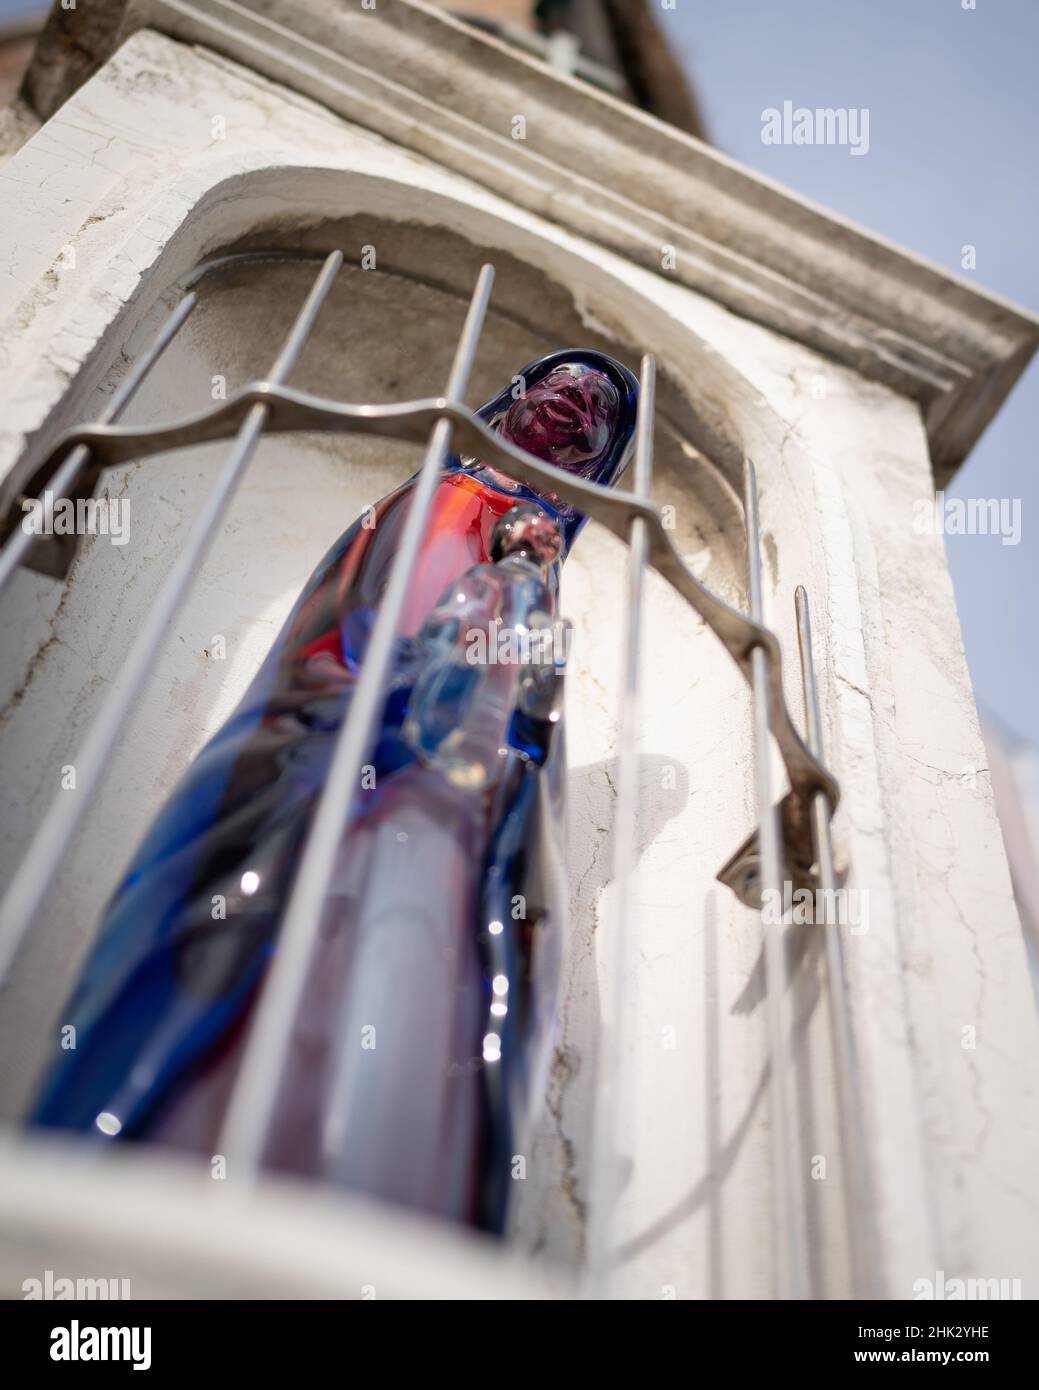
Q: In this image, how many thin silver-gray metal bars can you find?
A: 6